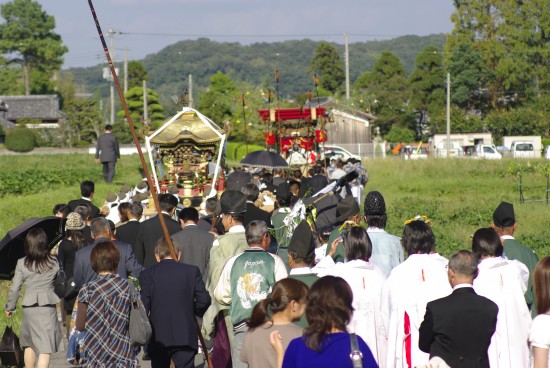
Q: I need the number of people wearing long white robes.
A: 3